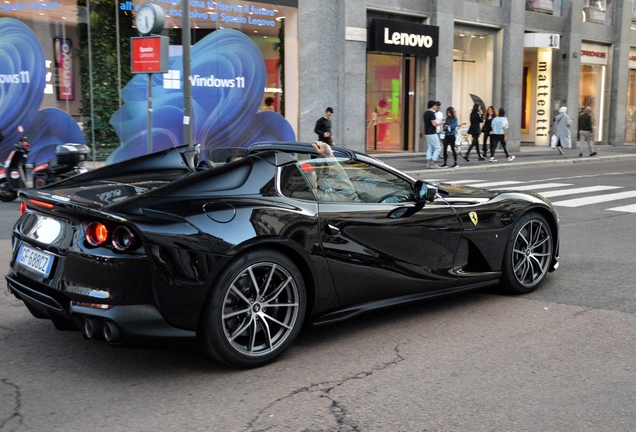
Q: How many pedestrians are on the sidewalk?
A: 9